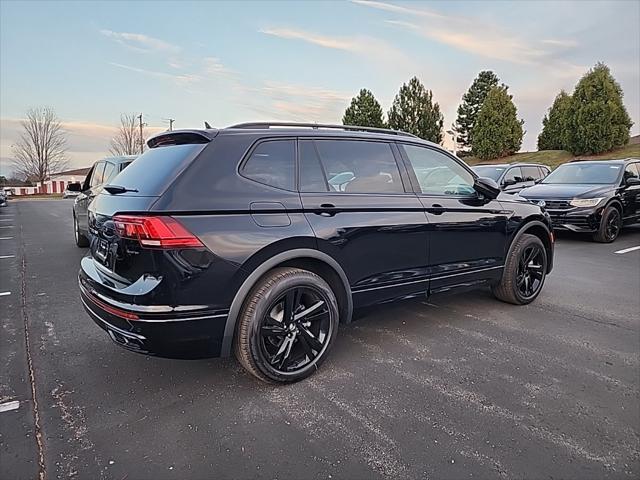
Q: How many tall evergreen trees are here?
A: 6